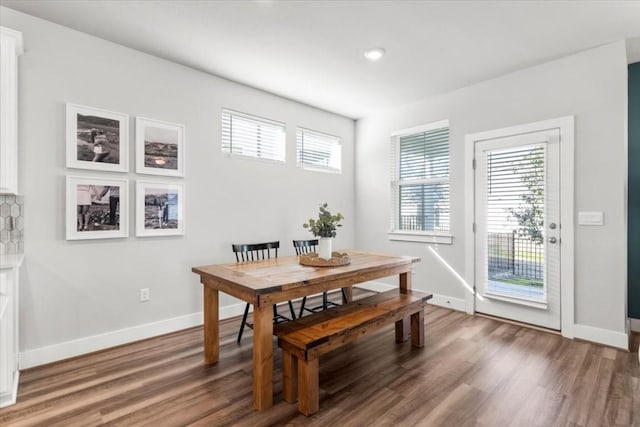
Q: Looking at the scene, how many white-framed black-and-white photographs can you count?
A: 4